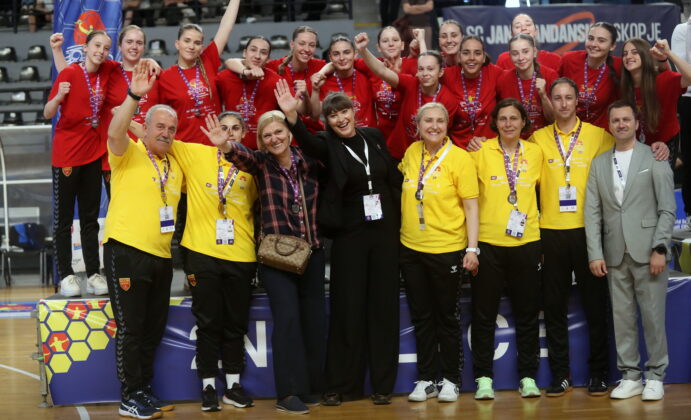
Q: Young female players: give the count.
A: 14